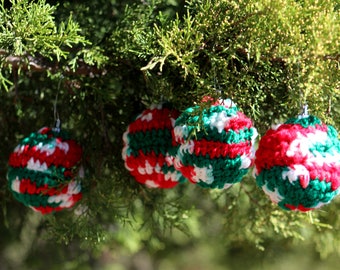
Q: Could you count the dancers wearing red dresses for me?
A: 0